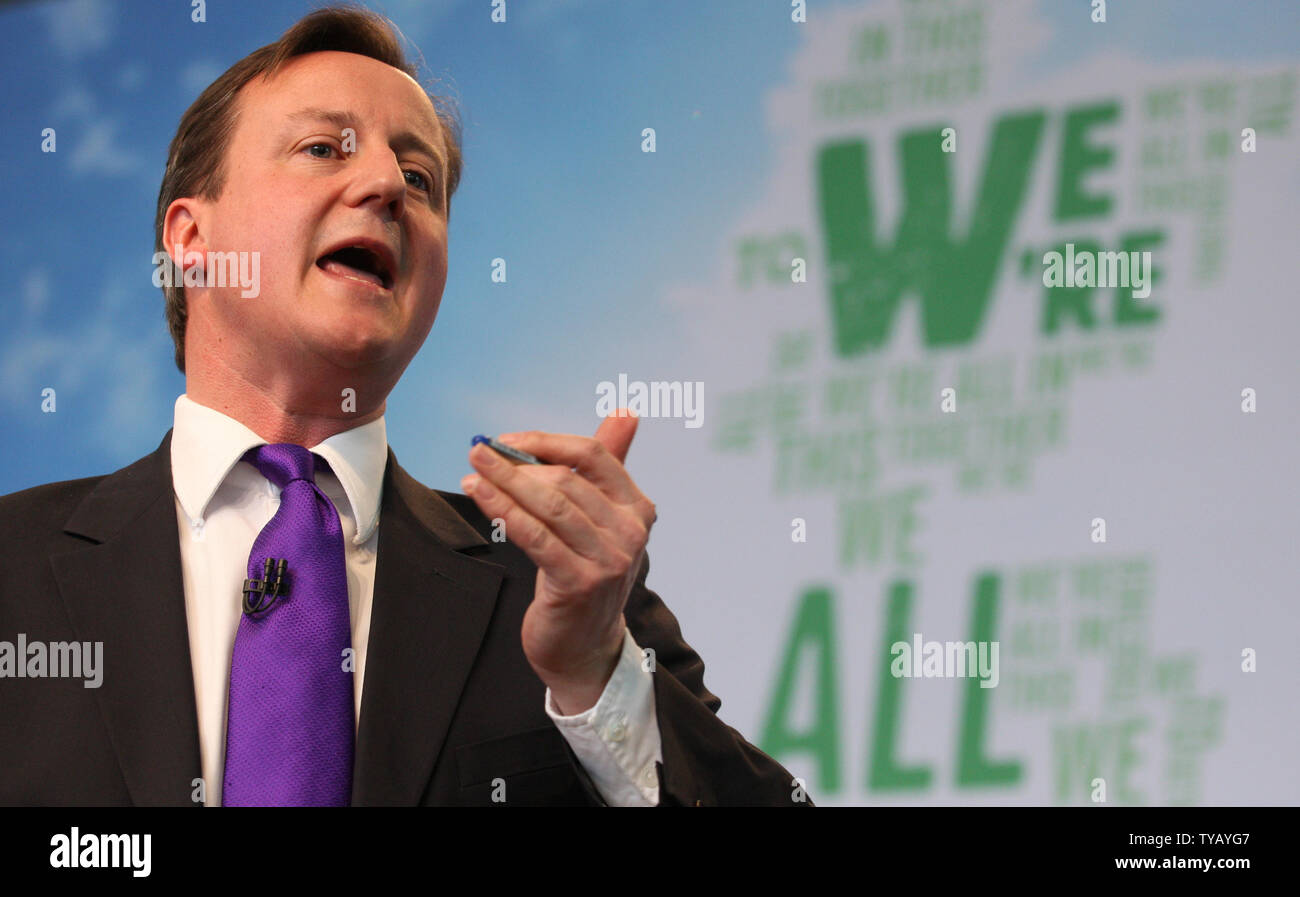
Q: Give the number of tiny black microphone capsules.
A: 2